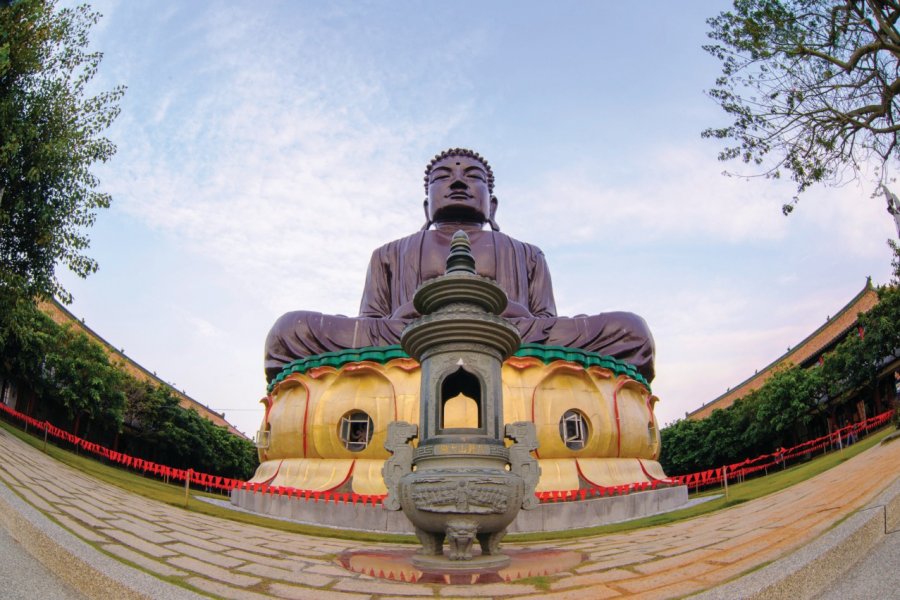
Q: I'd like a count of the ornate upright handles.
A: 2